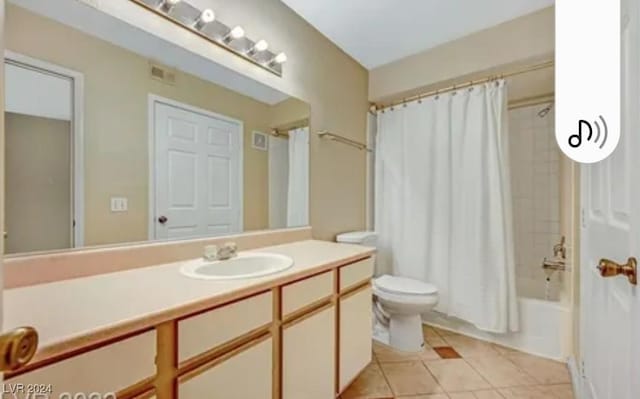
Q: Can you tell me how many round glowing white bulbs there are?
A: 5